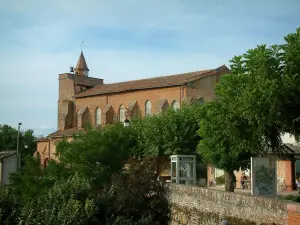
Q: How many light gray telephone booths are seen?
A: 1